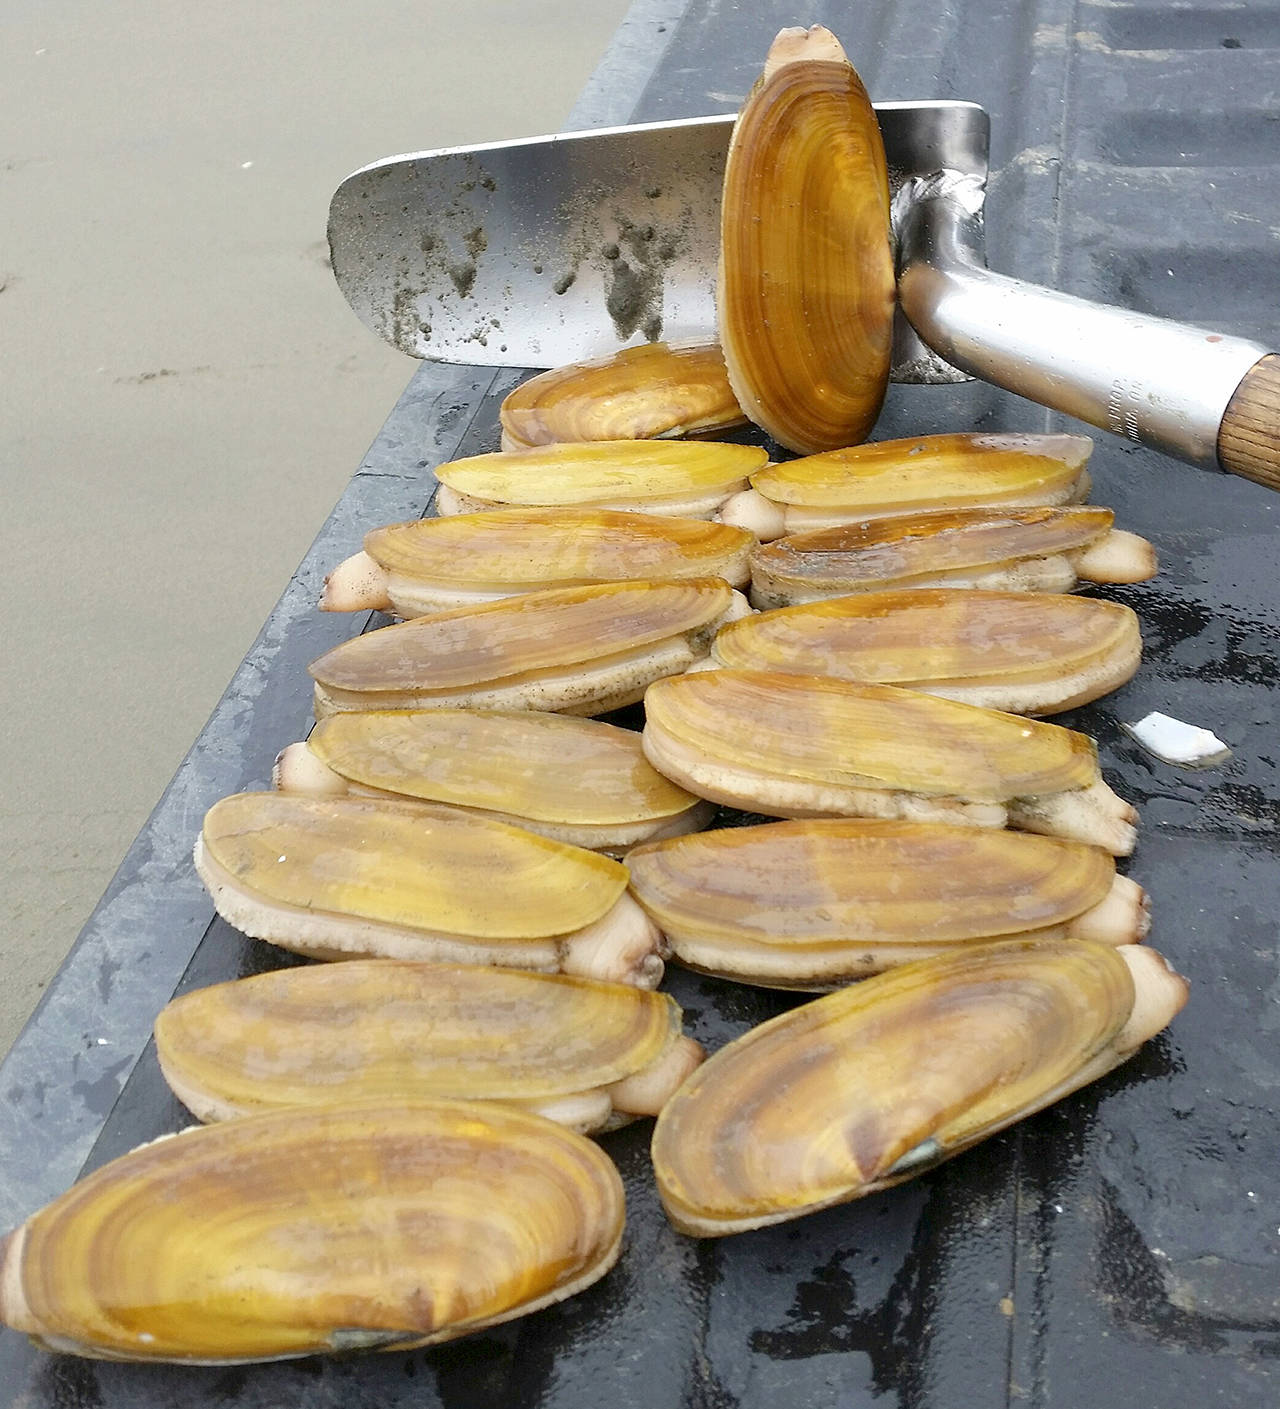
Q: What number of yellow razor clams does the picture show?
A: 15